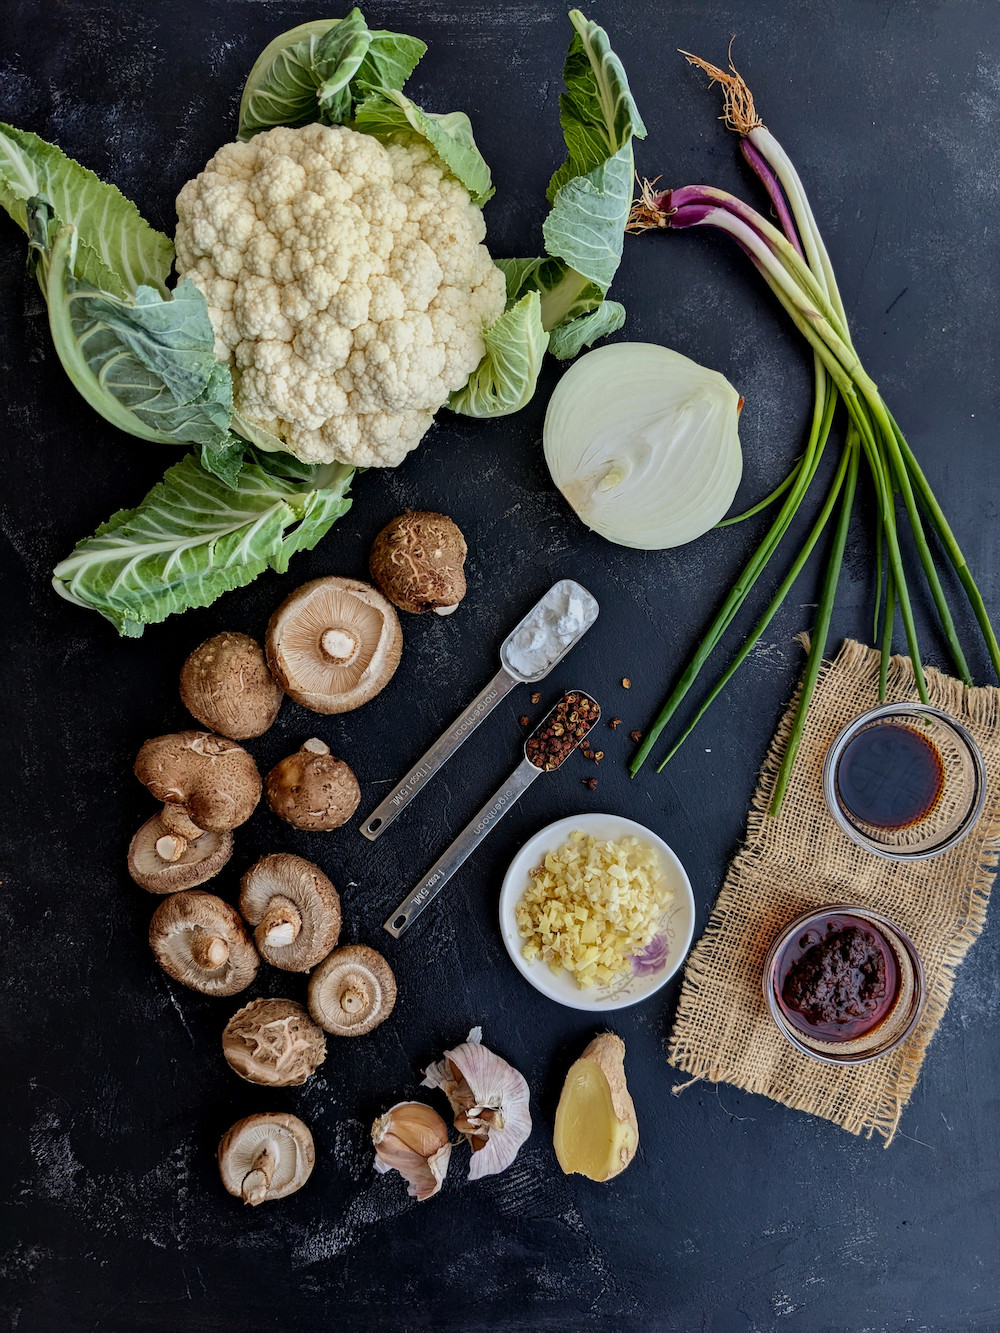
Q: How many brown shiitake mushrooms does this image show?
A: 11